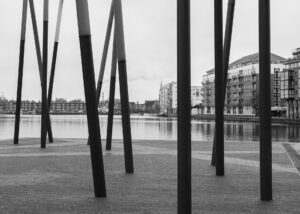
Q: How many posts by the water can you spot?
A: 12